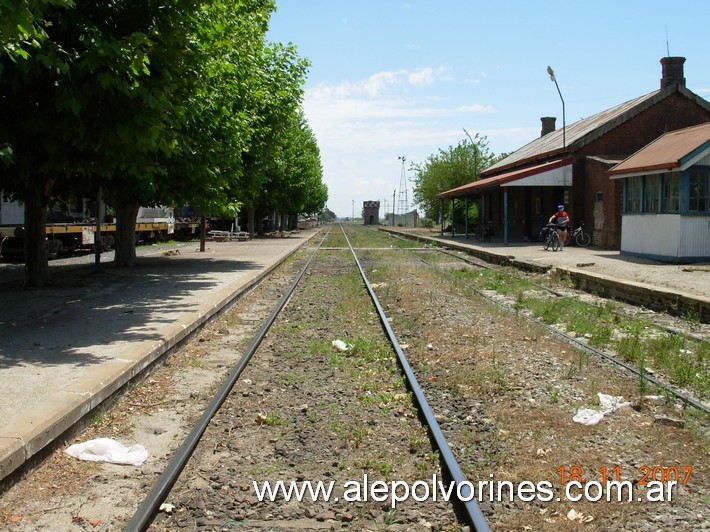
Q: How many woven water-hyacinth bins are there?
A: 0